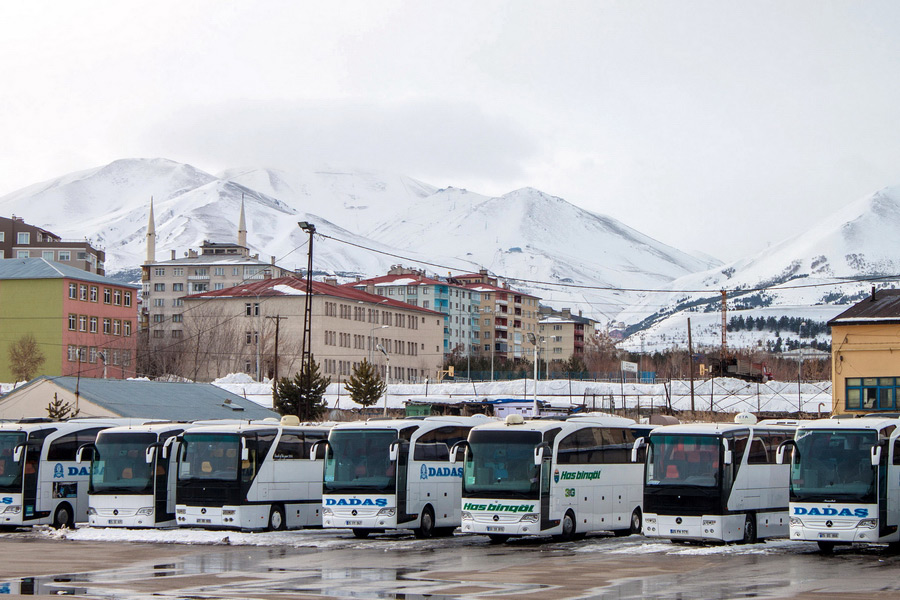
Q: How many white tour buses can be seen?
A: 7